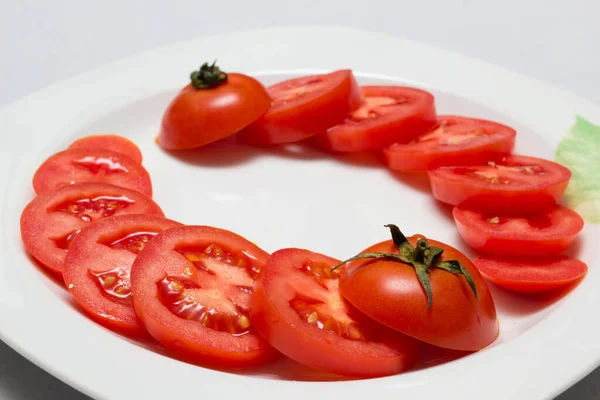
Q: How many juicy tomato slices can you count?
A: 12